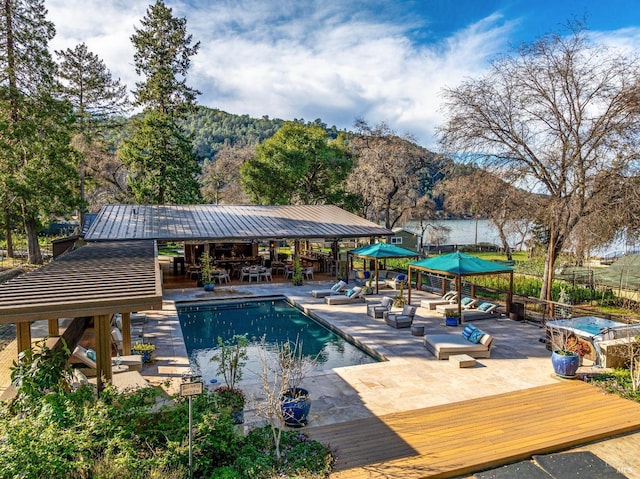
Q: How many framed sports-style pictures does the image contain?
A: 0